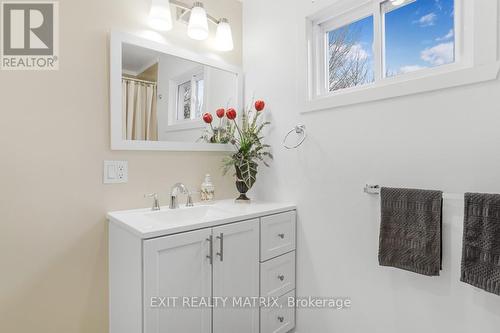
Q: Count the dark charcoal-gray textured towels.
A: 2